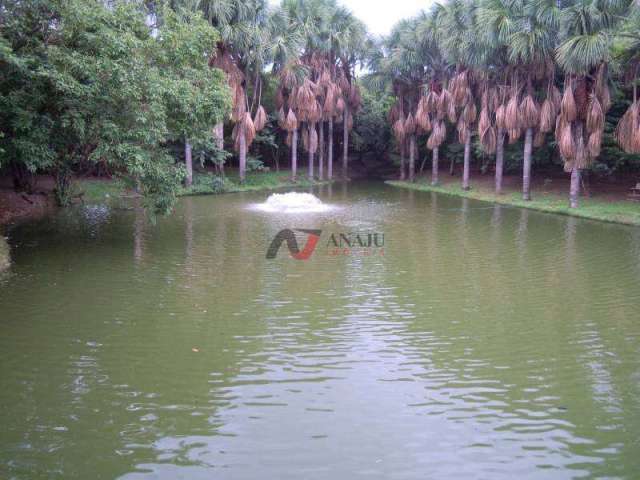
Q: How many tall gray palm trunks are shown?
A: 15